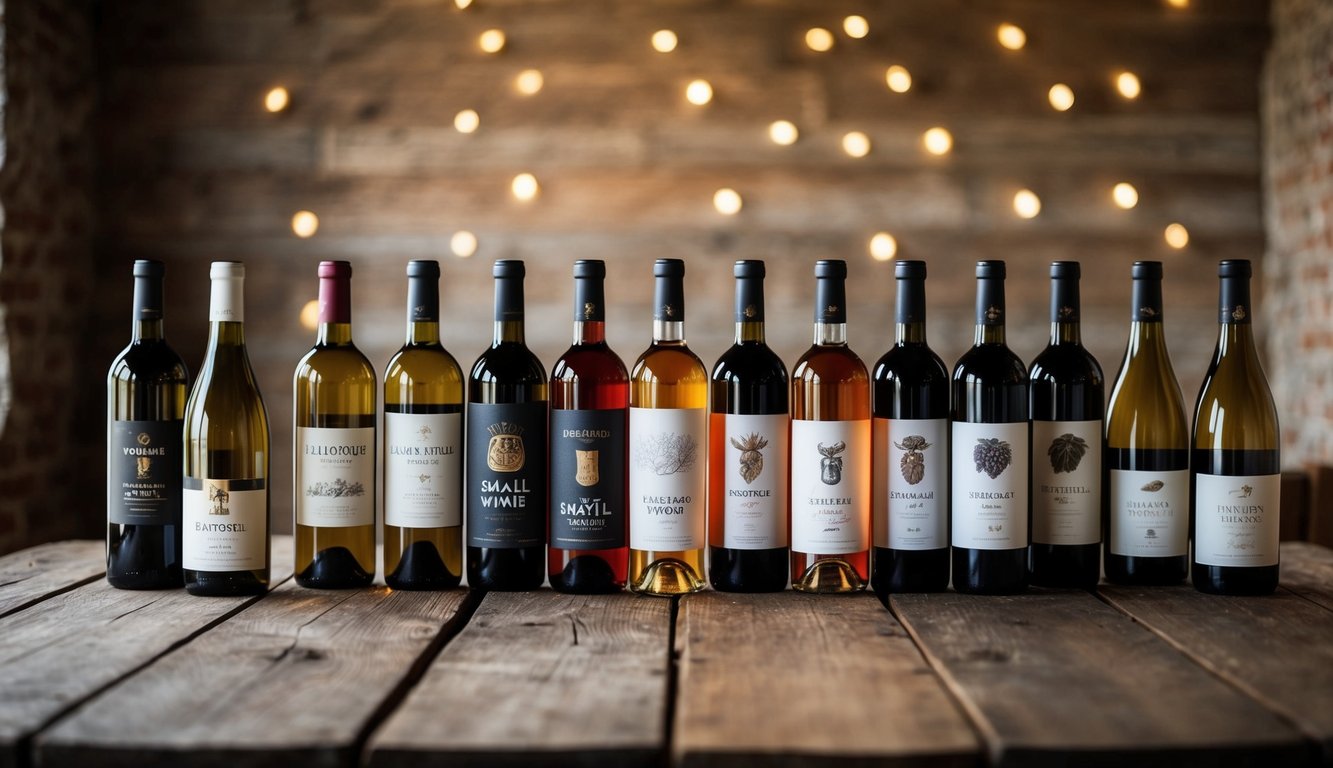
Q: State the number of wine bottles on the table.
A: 14